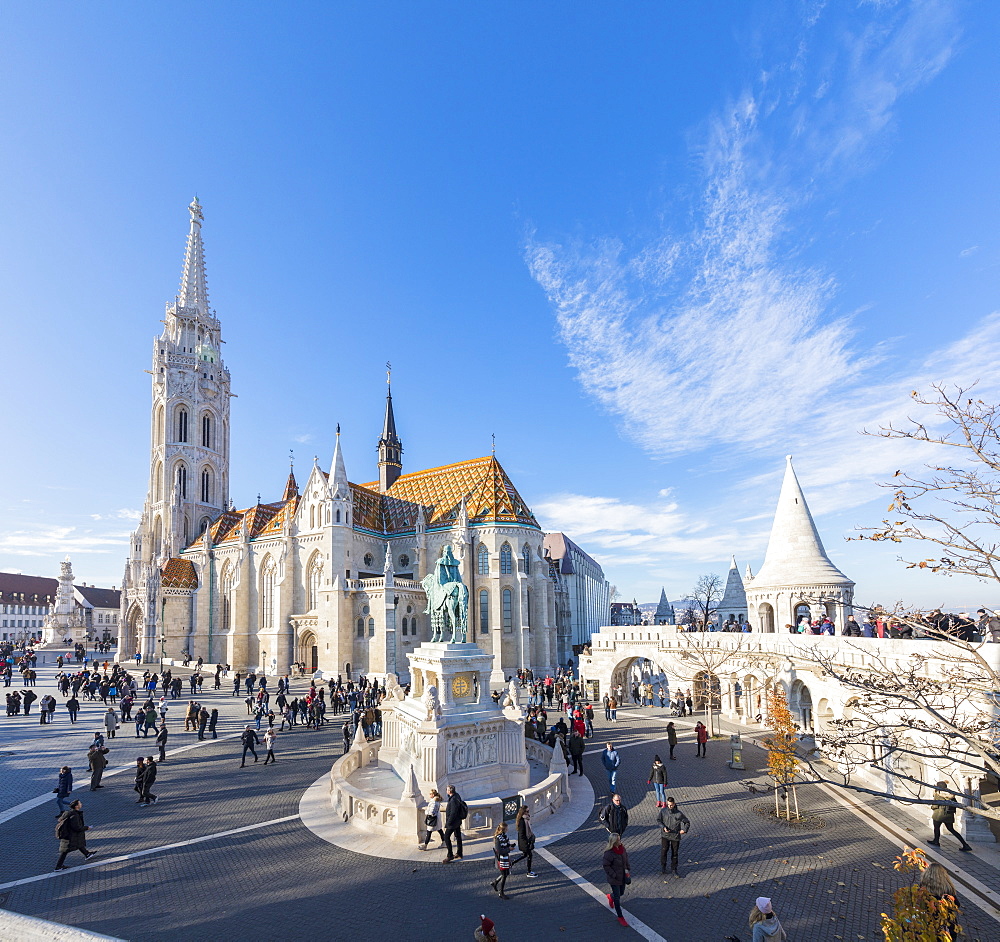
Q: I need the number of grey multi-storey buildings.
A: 1